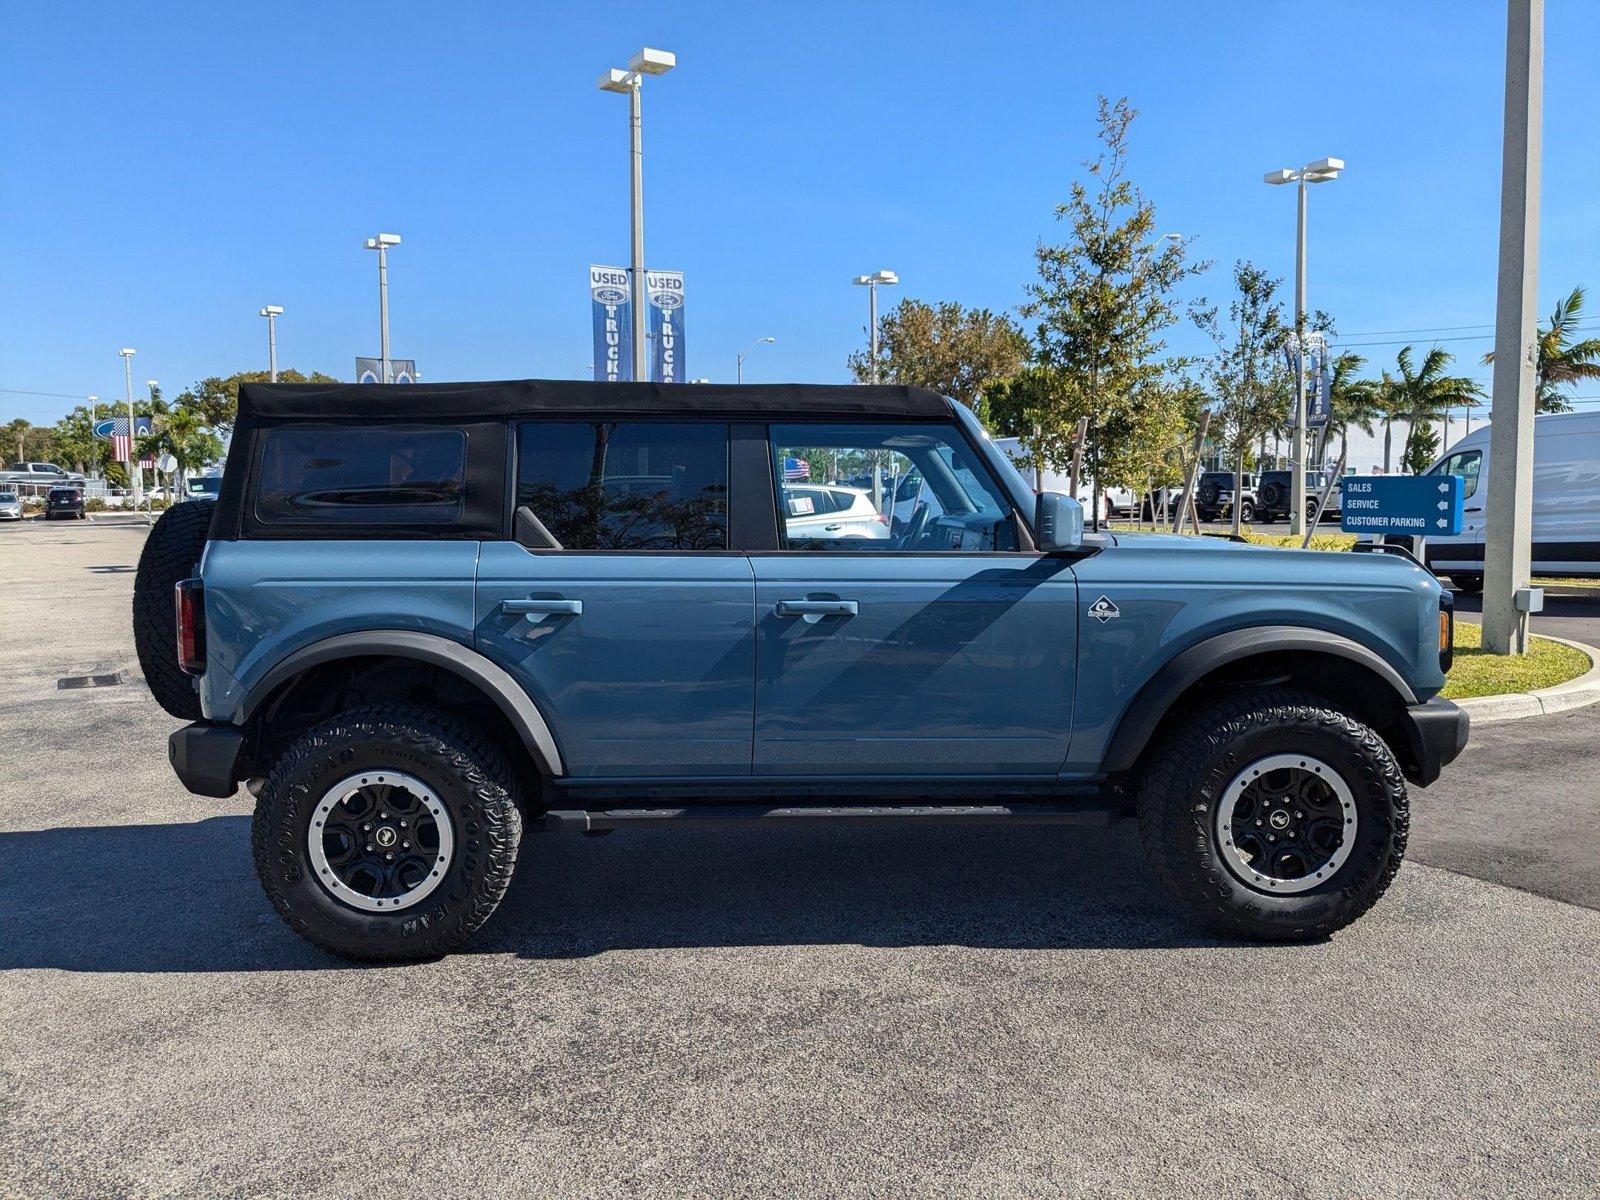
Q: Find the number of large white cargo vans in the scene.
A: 2